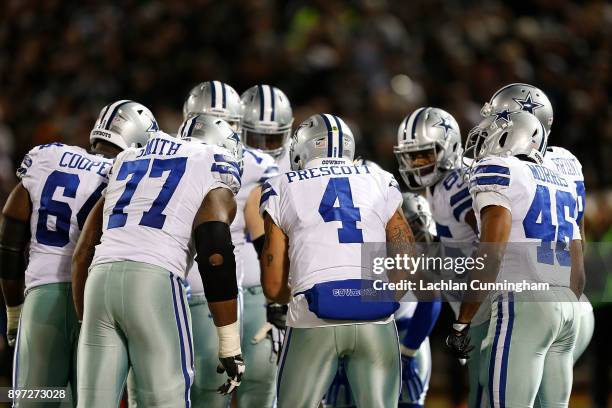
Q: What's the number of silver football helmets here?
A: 9